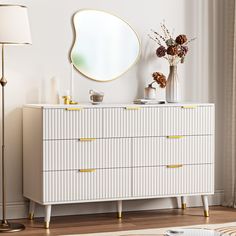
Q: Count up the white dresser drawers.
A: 7